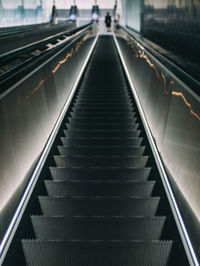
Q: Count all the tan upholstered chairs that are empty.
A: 0